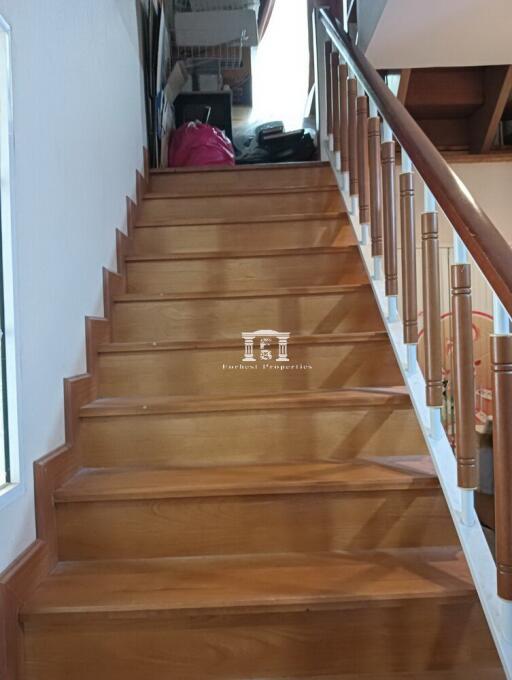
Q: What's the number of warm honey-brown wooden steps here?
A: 9